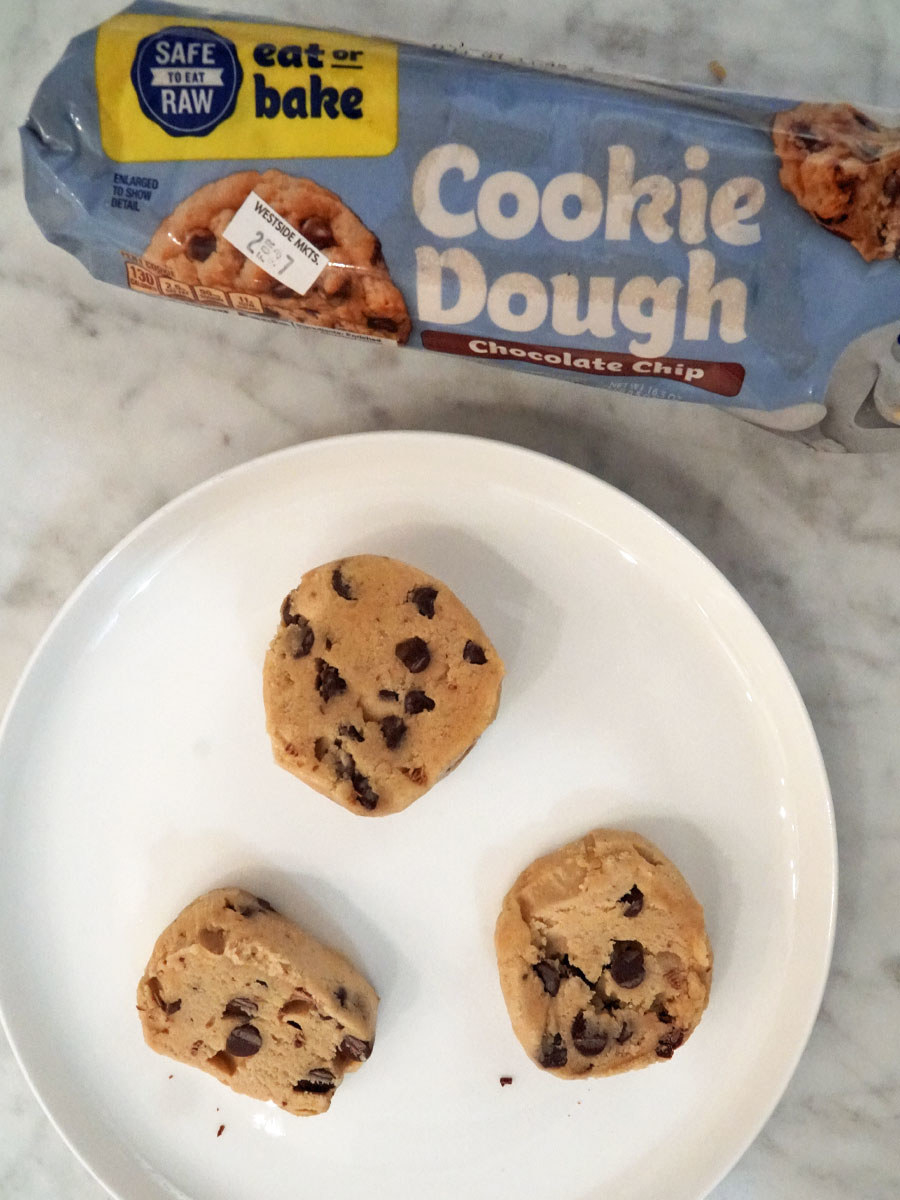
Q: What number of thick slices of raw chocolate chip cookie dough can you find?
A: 3